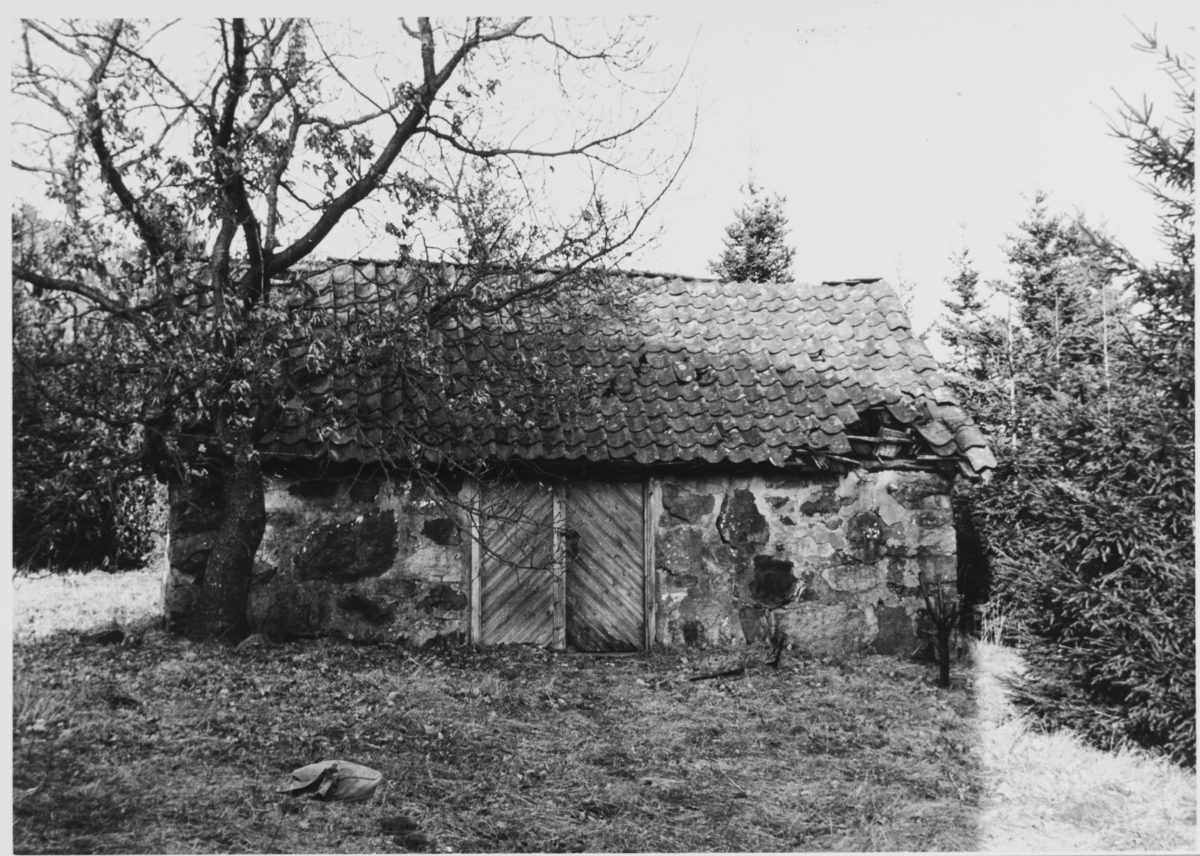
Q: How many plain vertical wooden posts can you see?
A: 3